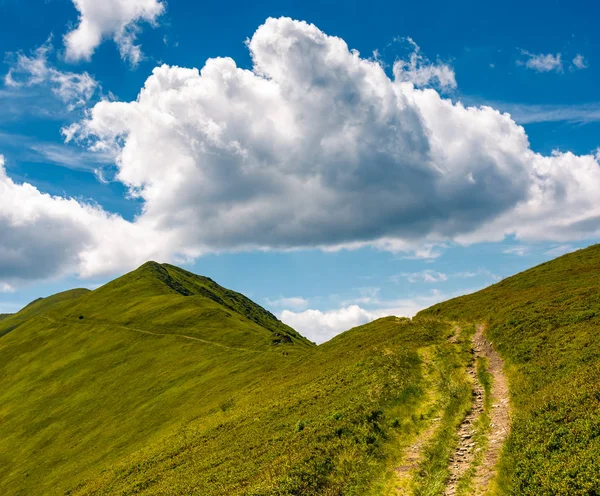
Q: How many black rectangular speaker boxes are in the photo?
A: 0